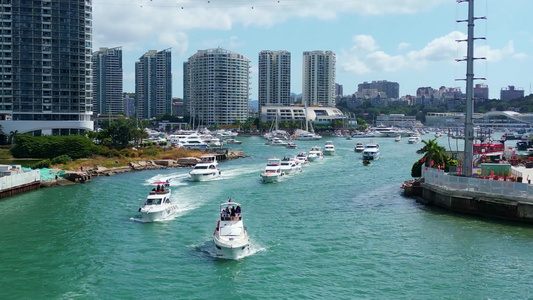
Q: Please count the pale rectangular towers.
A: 2